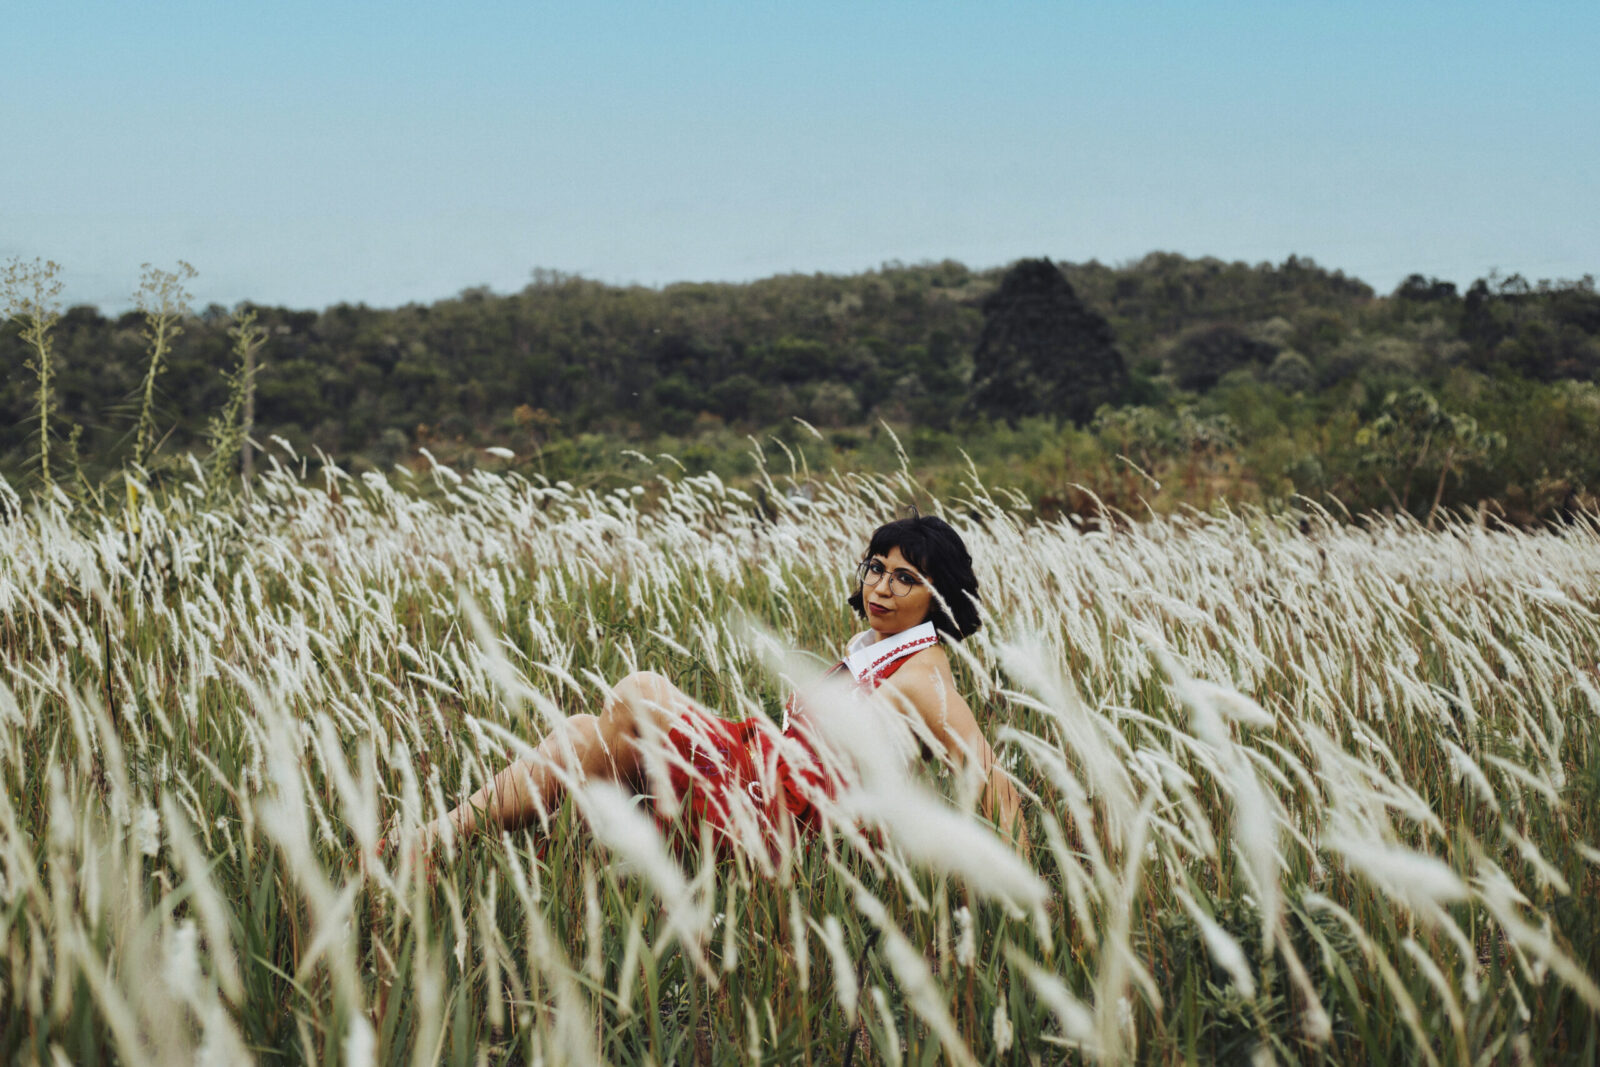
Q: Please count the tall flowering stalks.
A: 3